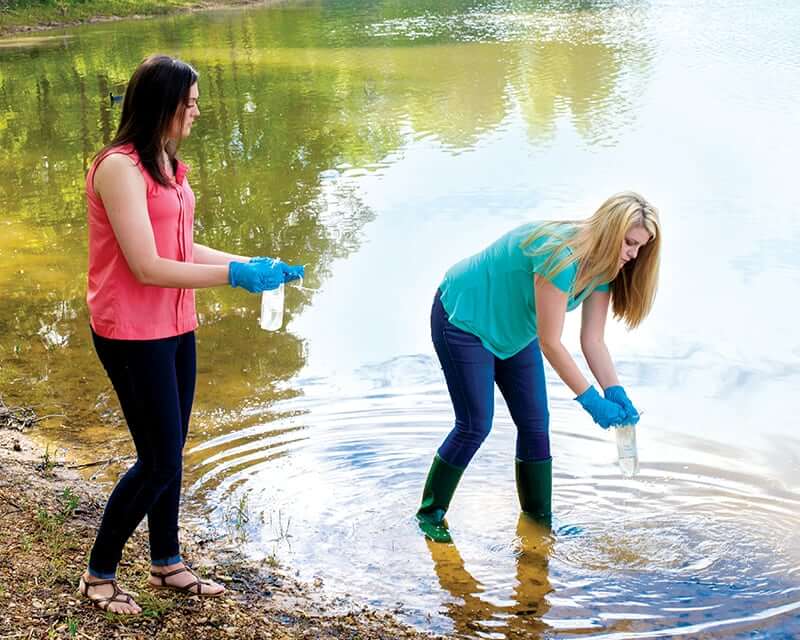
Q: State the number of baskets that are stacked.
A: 0